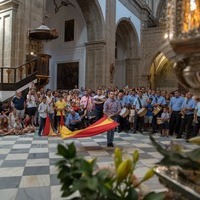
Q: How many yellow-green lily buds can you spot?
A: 4